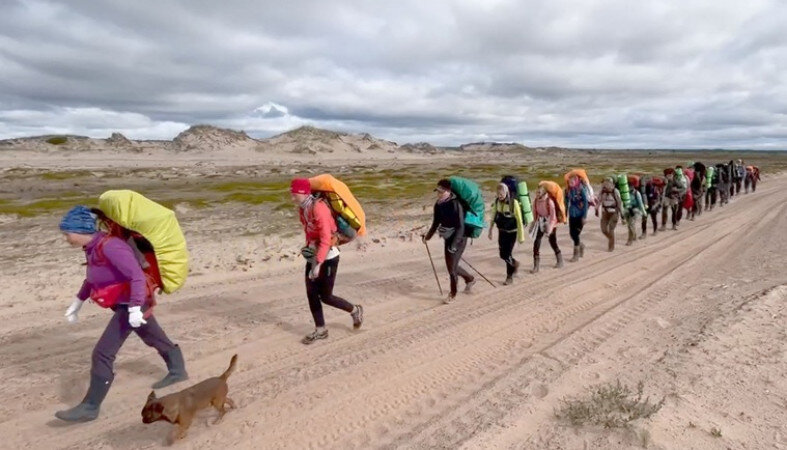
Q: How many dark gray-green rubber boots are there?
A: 2